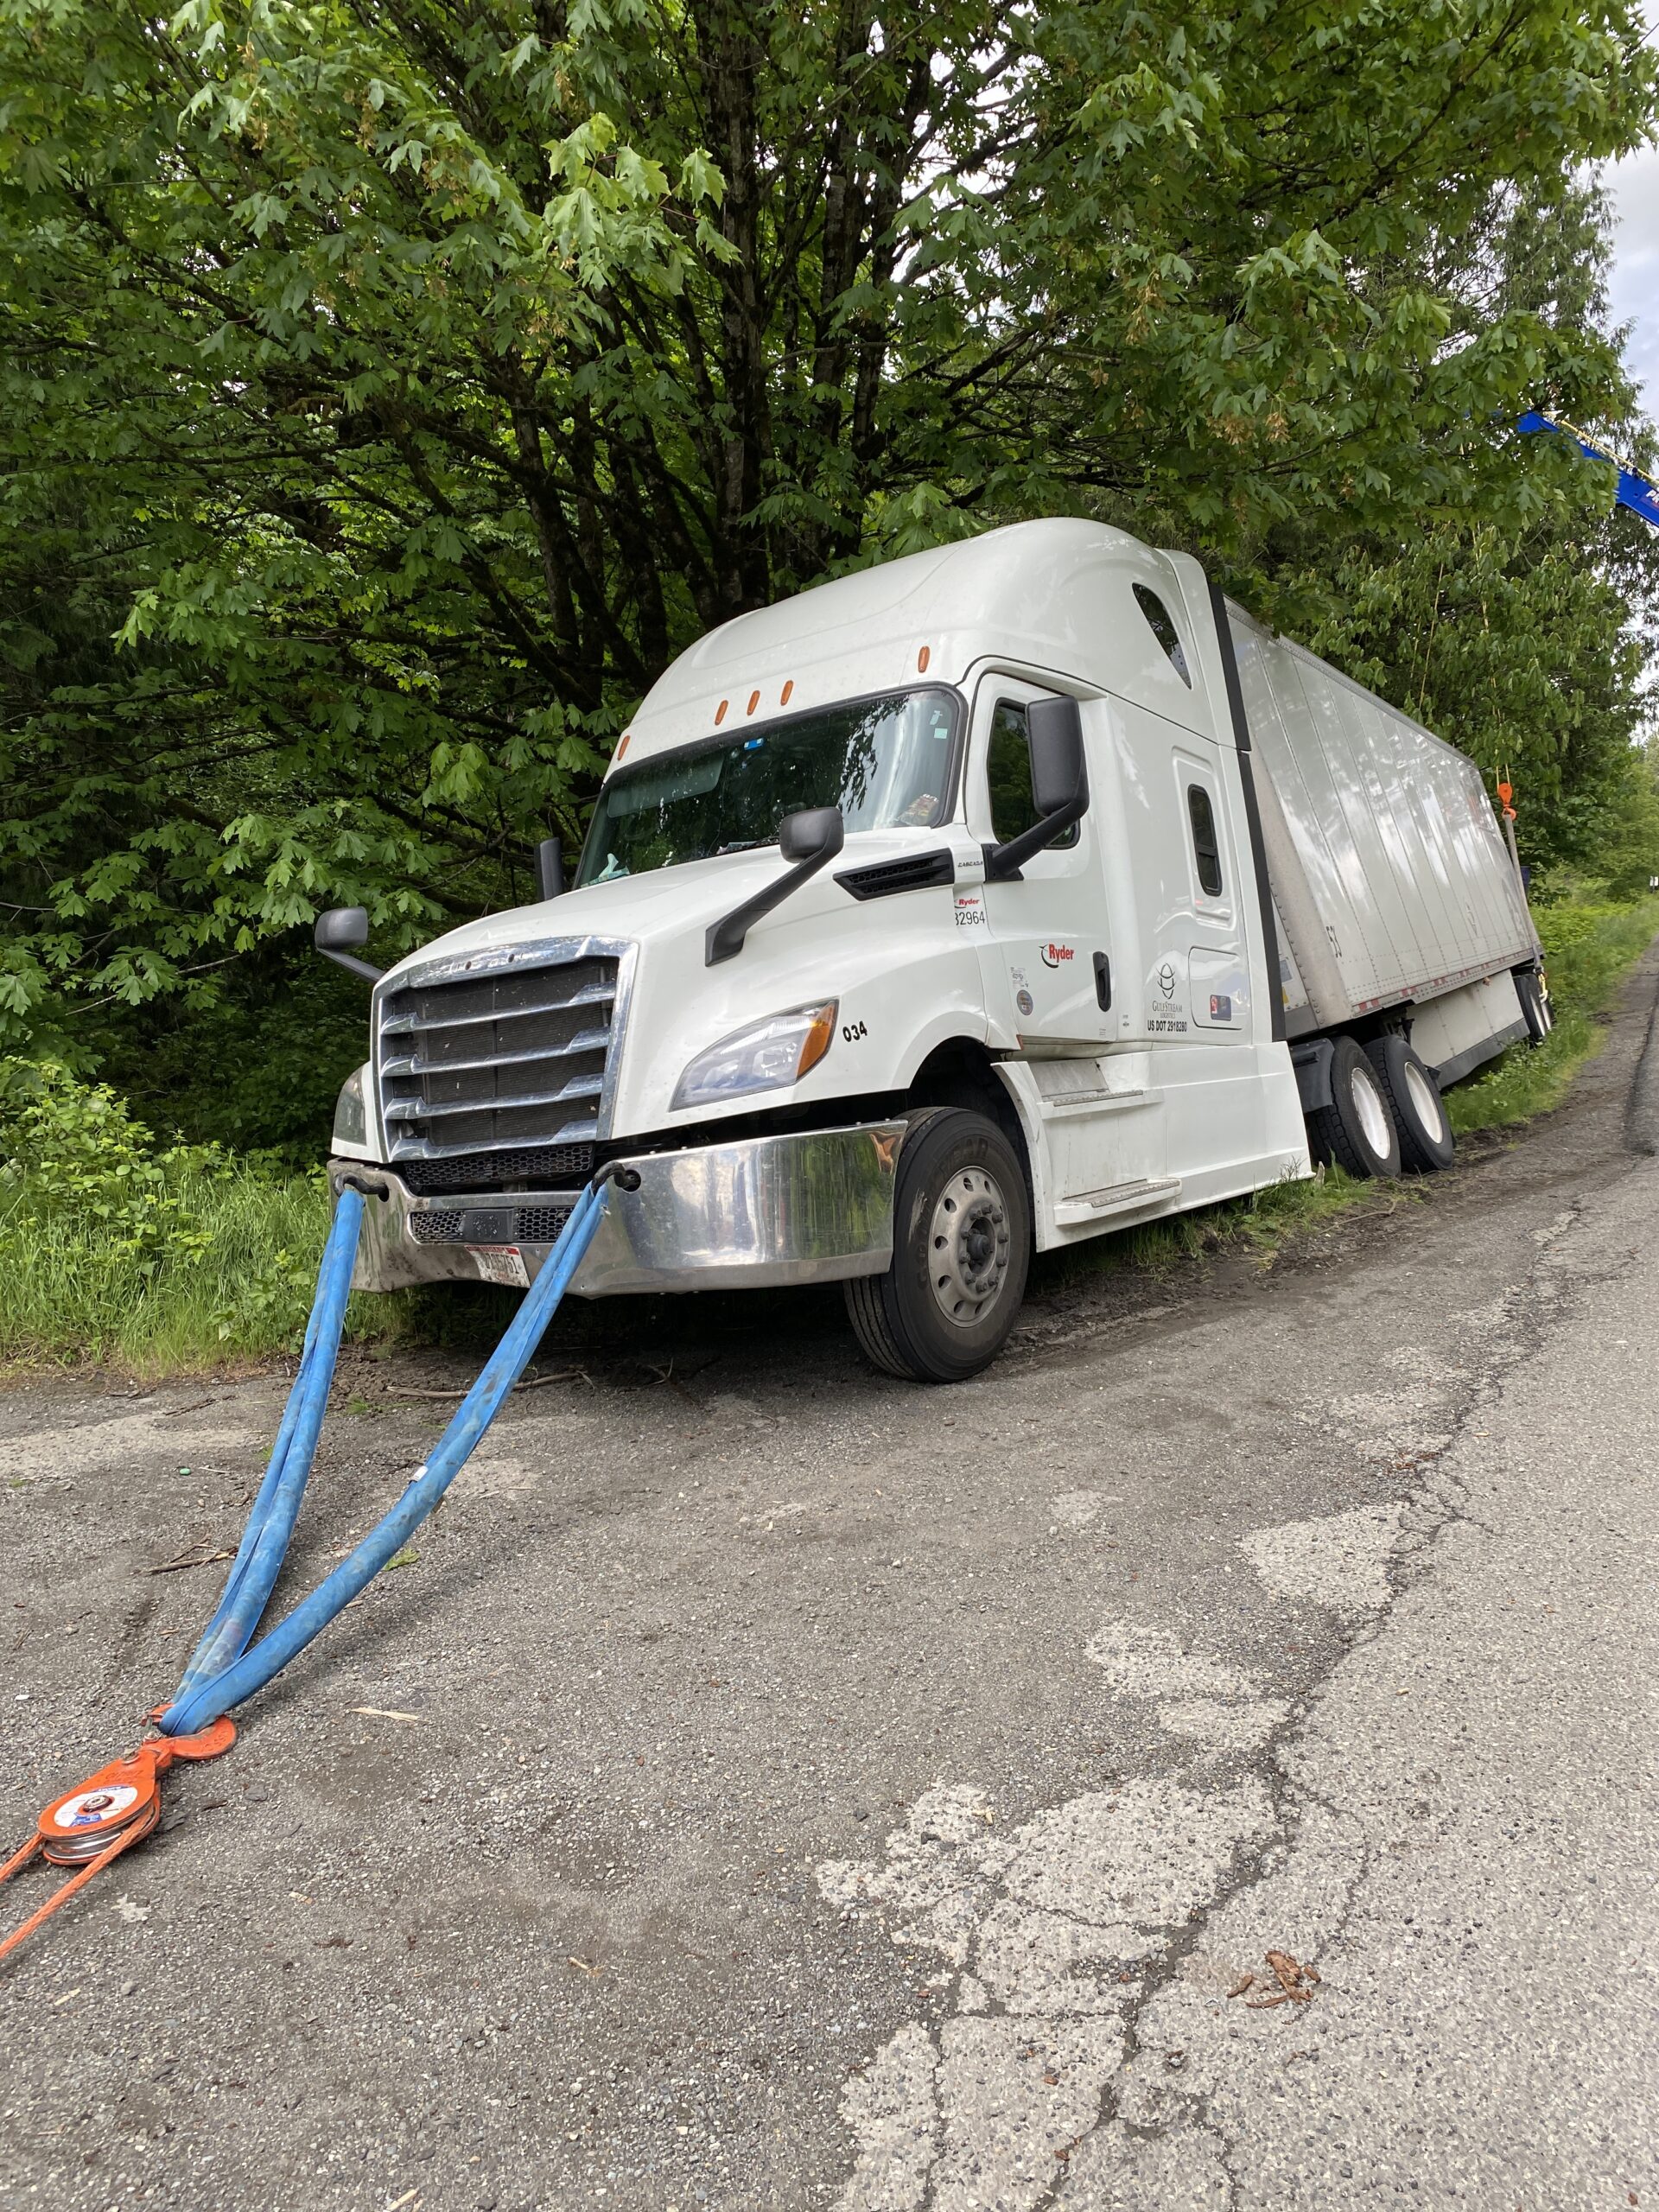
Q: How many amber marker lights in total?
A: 5